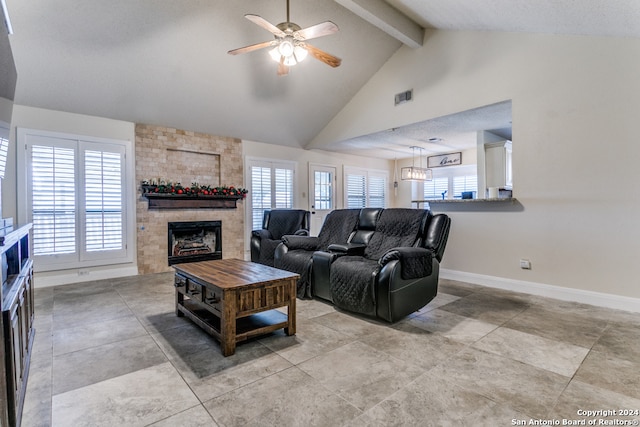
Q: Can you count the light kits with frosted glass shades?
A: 1